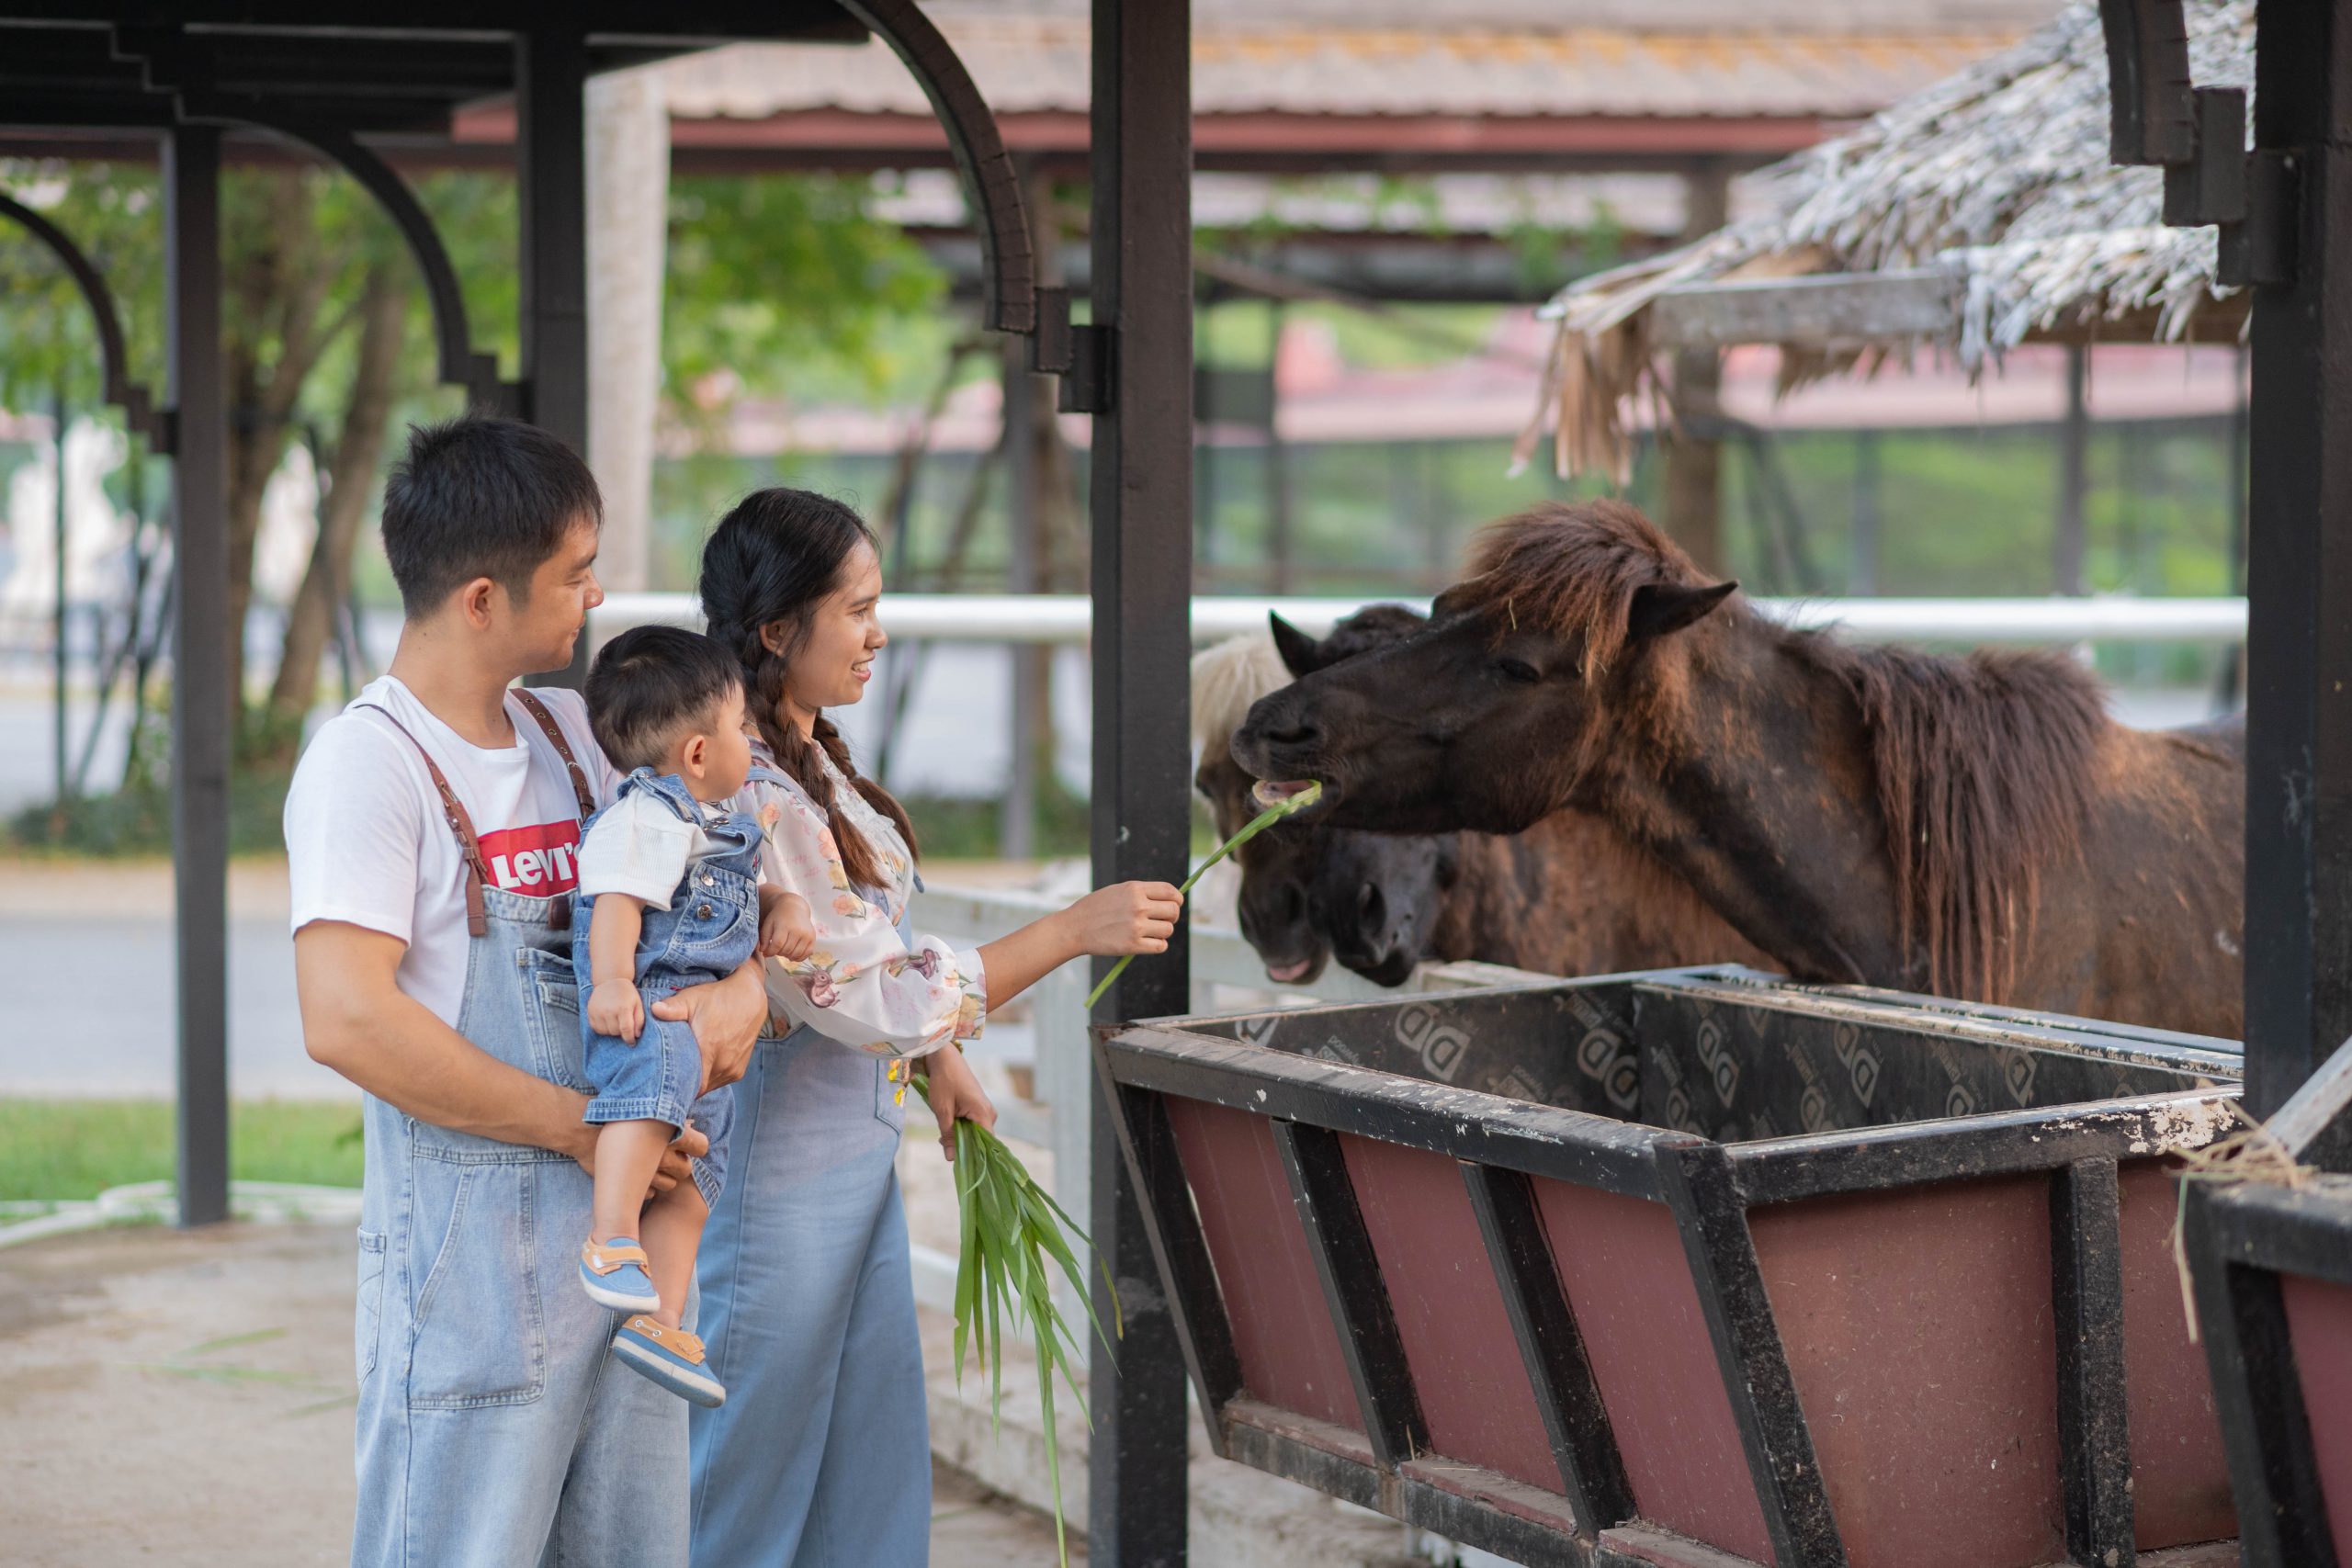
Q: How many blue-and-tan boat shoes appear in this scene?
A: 2